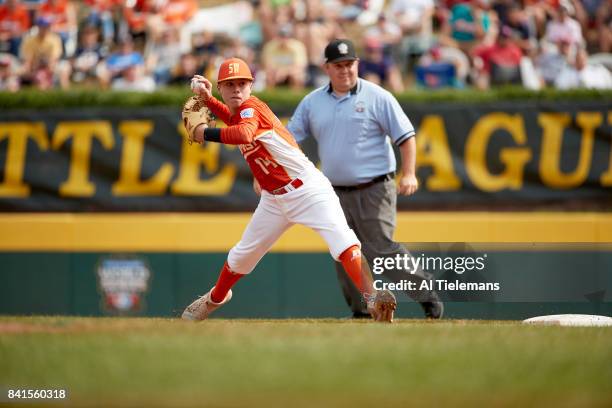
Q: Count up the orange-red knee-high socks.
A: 2